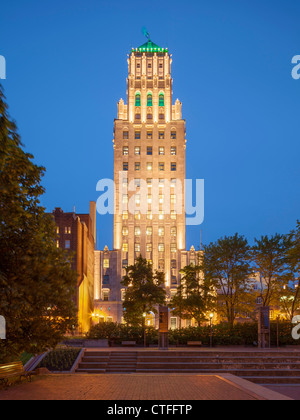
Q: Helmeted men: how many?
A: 0